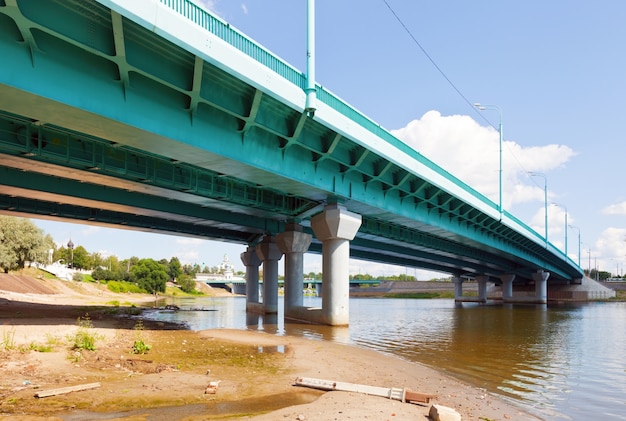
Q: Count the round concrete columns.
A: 8